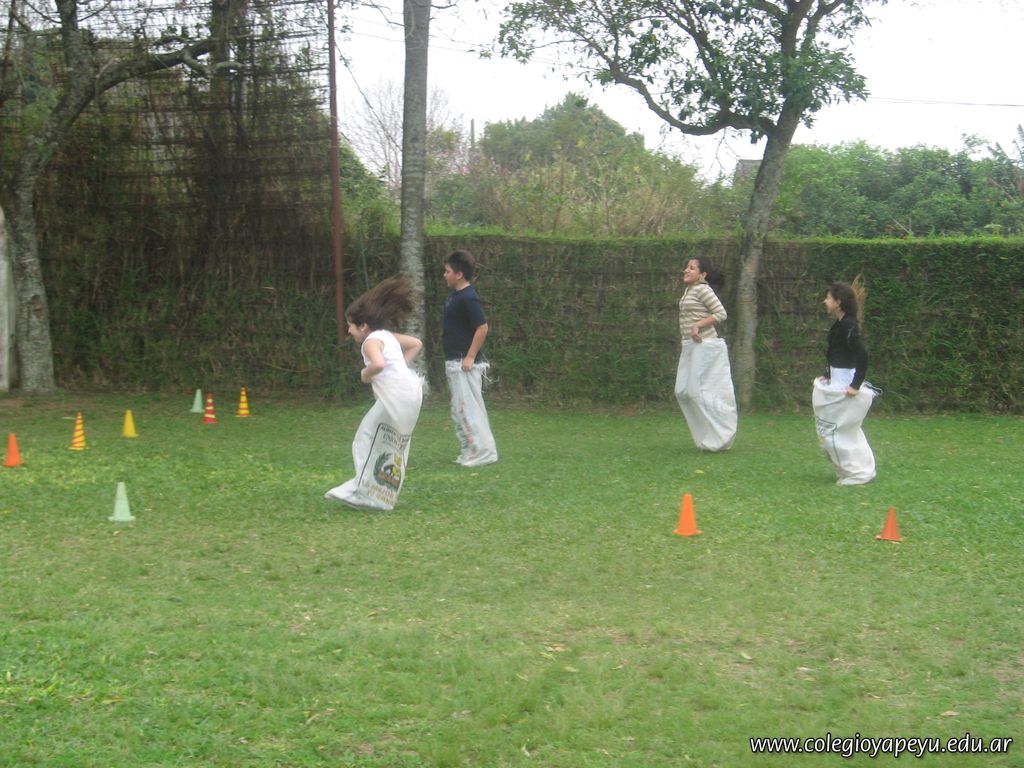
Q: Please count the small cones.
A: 9